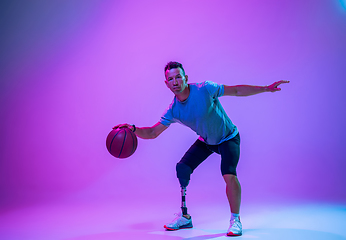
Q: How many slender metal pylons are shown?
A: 1